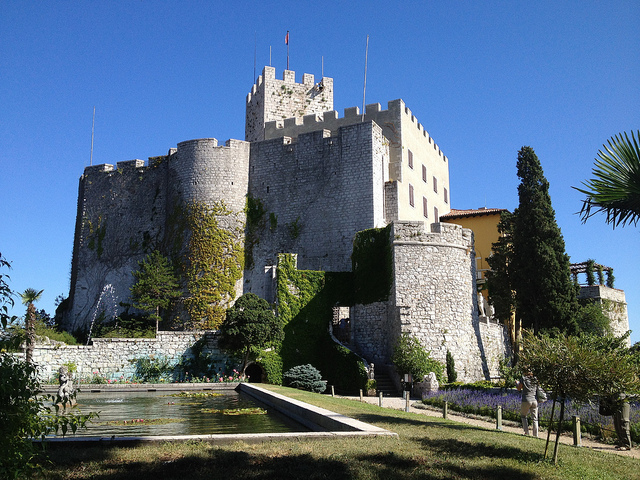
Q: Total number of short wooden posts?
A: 7